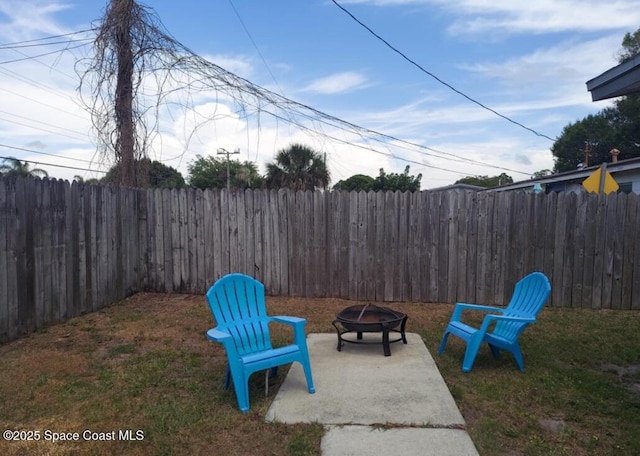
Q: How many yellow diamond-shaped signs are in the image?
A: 1